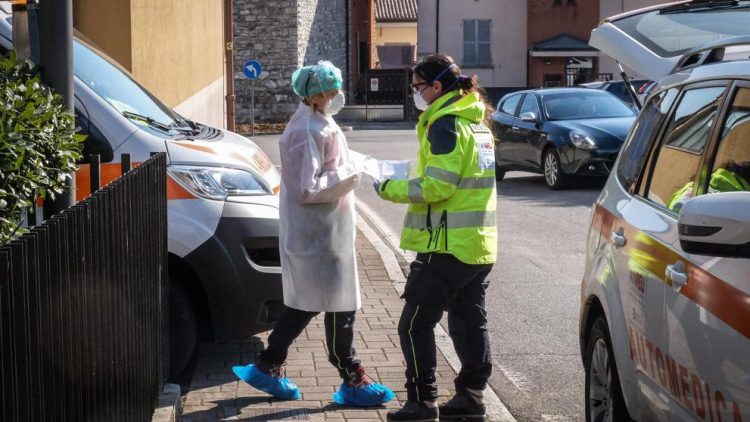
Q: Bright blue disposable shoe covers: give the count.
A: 2